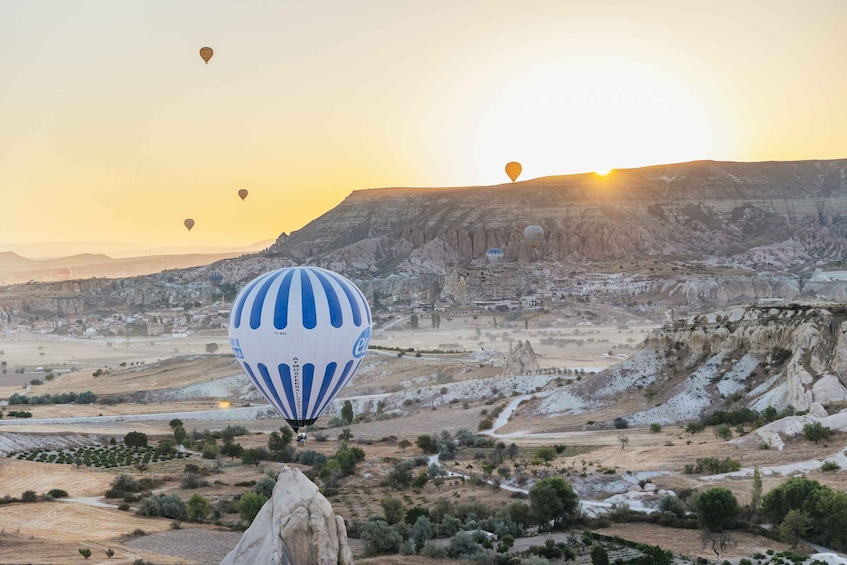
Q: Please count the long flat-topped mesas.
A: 1